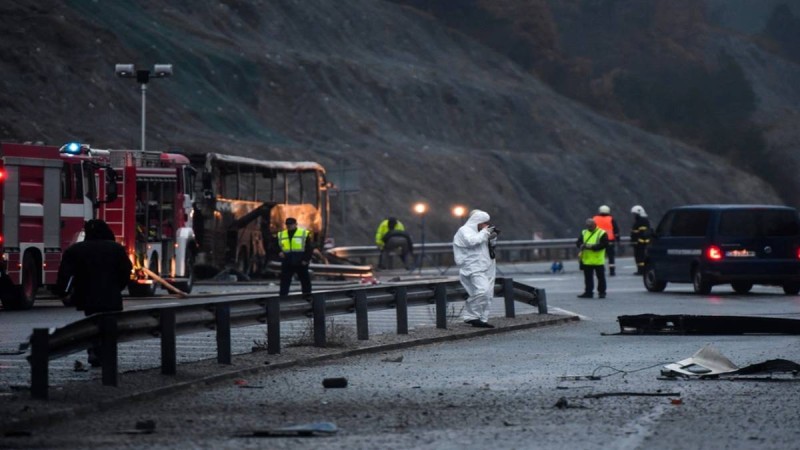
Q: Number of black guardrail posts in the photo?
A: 11